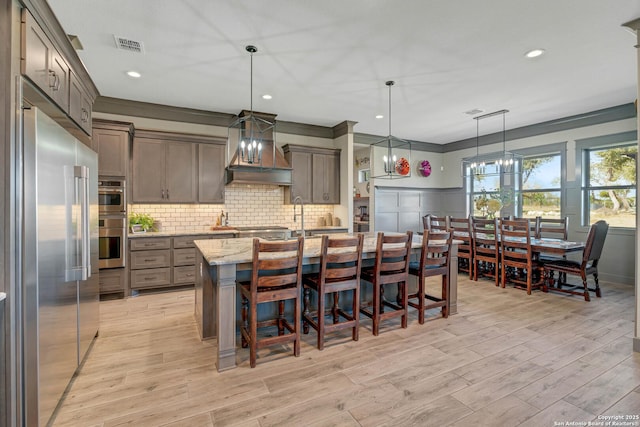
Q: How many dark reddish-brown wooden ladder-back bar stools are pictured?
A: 4